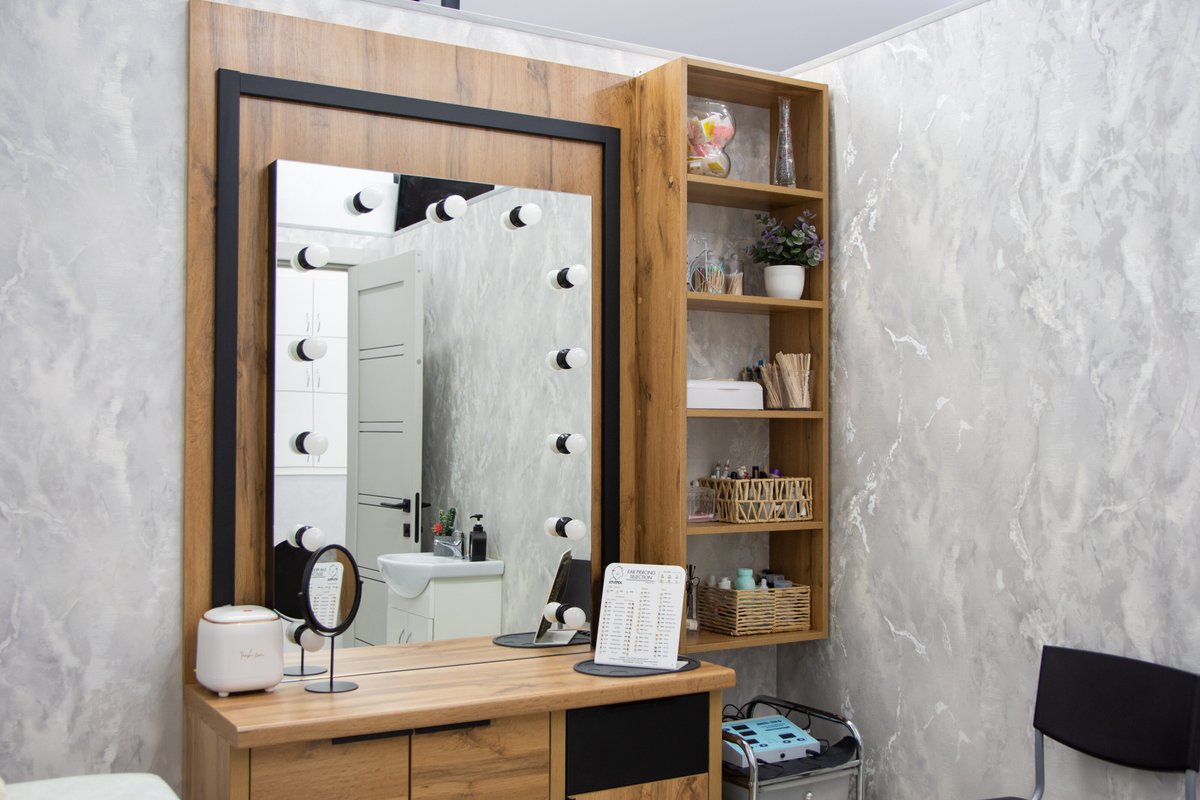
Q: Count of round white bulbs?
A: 13